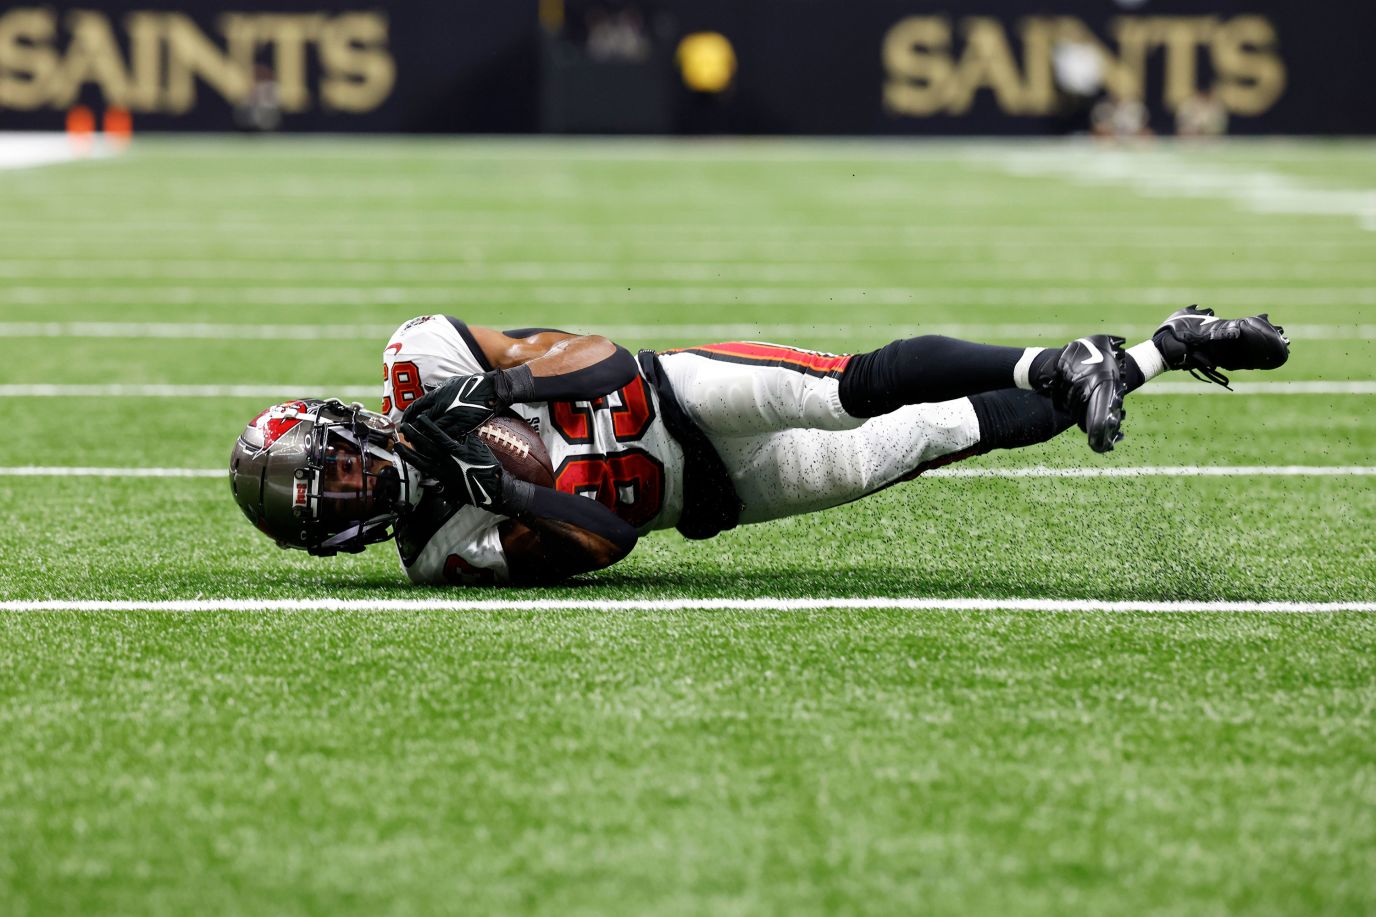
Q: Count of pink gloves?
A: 0